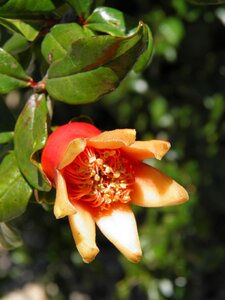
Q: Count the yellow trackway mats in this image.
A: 0